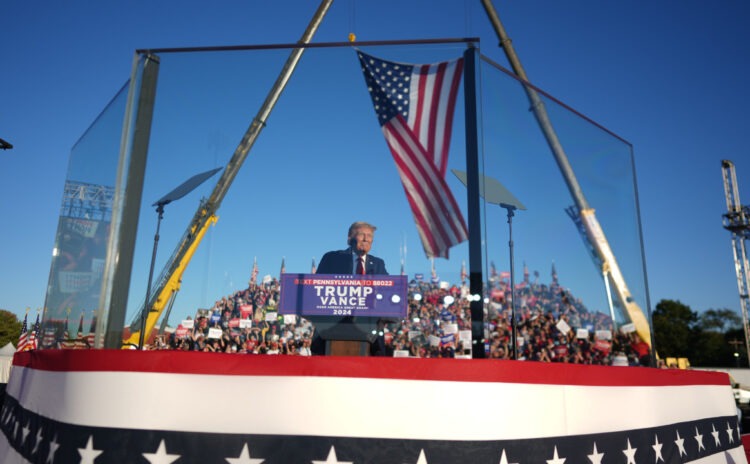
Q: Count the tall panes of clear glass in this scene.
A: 3